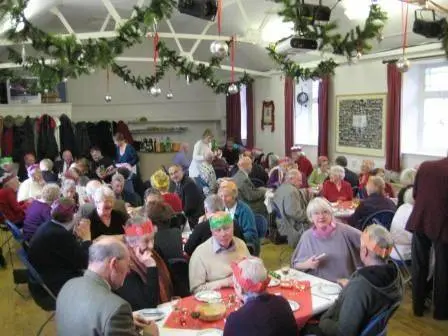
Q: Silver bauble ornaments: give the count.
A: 6